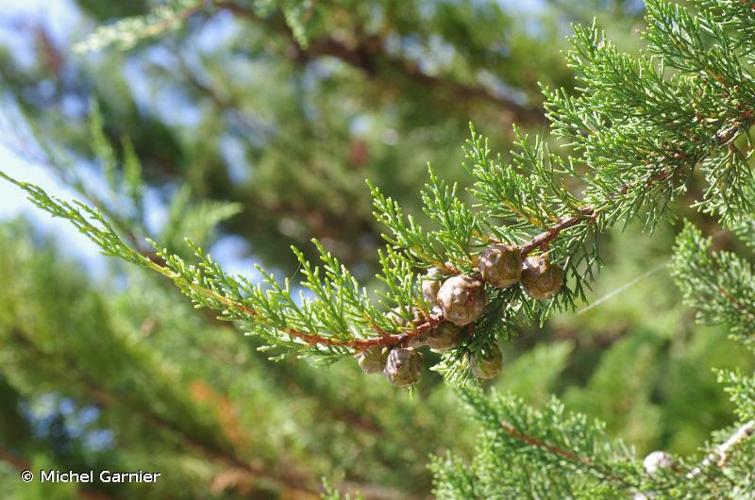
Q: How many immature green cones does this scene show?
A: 0